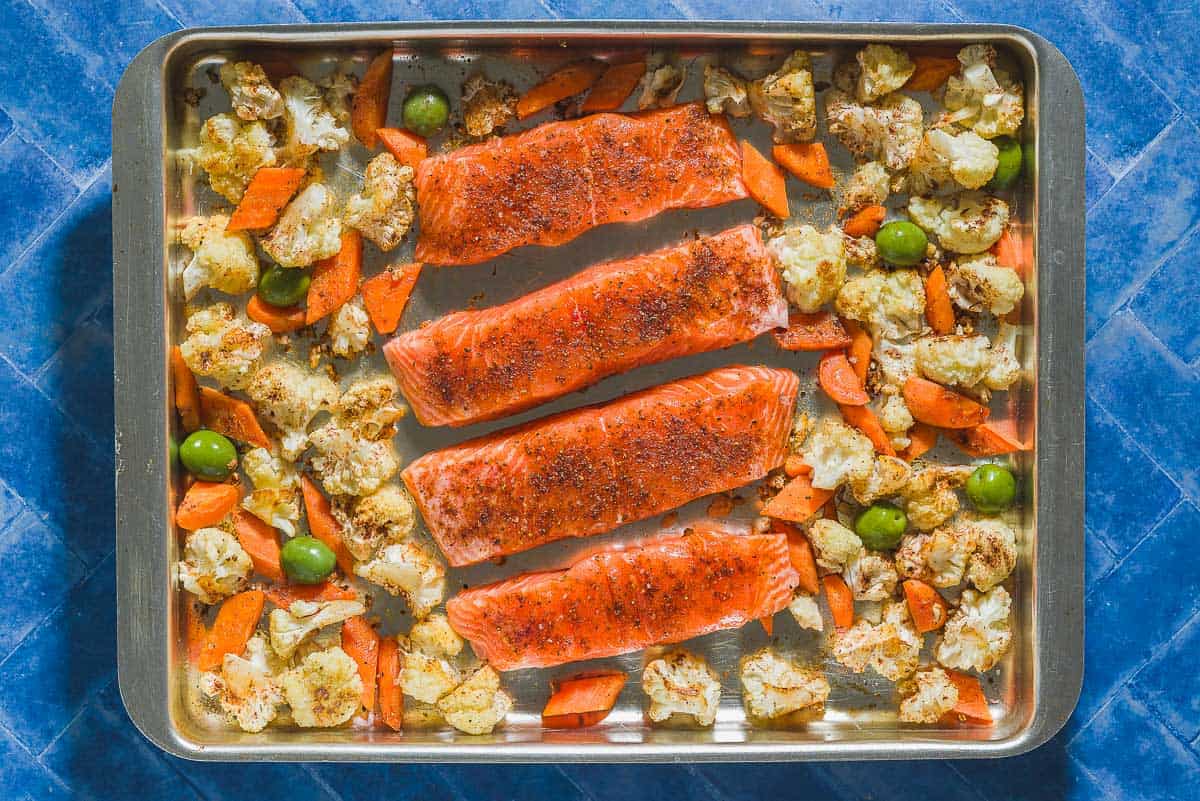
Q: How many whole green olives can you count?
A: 8